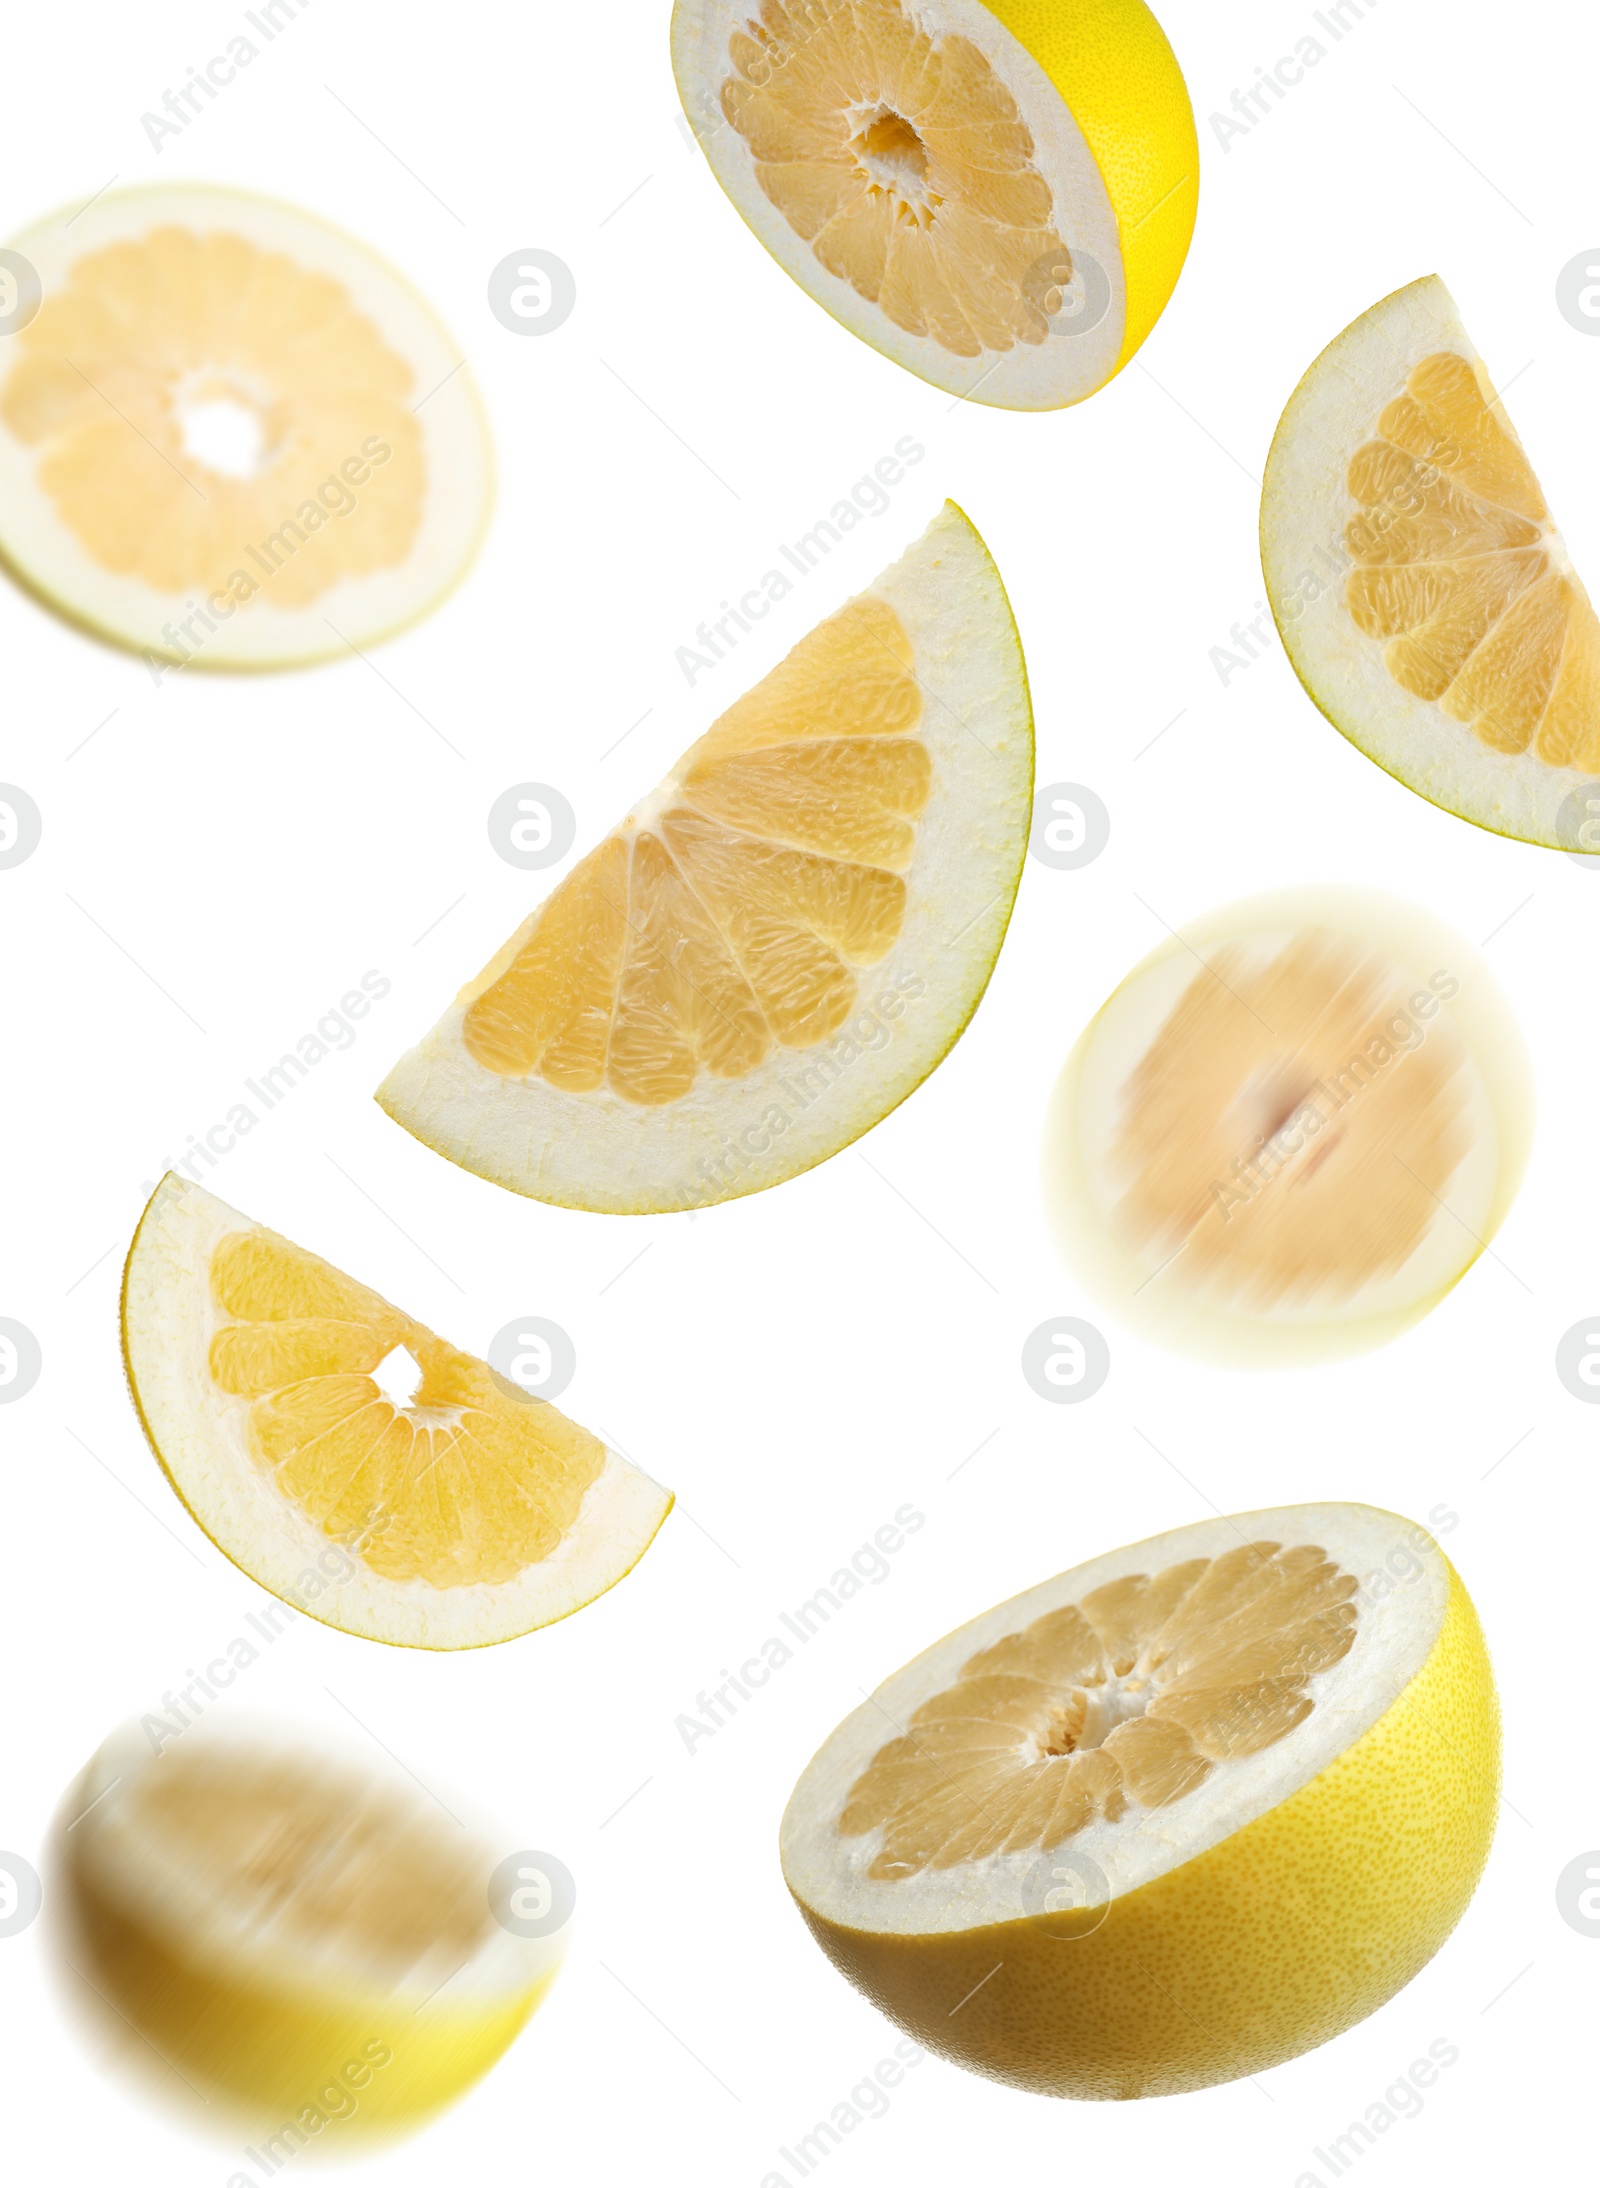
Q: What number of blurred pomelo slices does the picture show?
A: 3